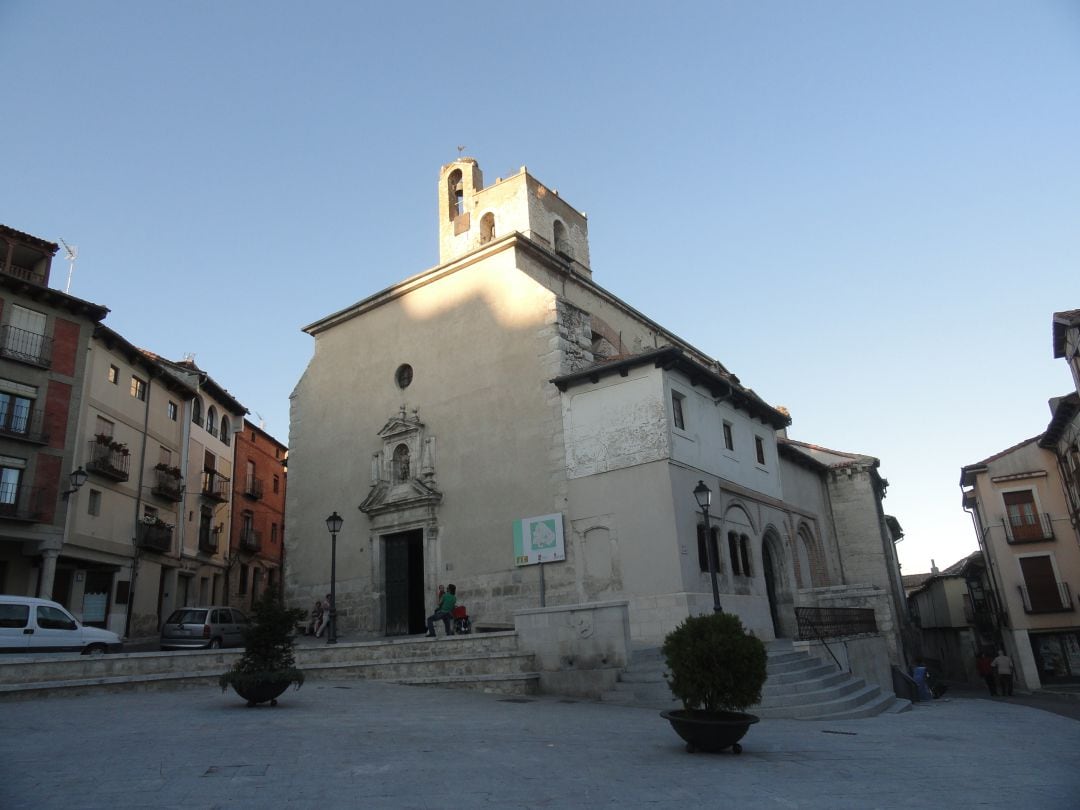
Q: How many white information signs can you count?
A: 1